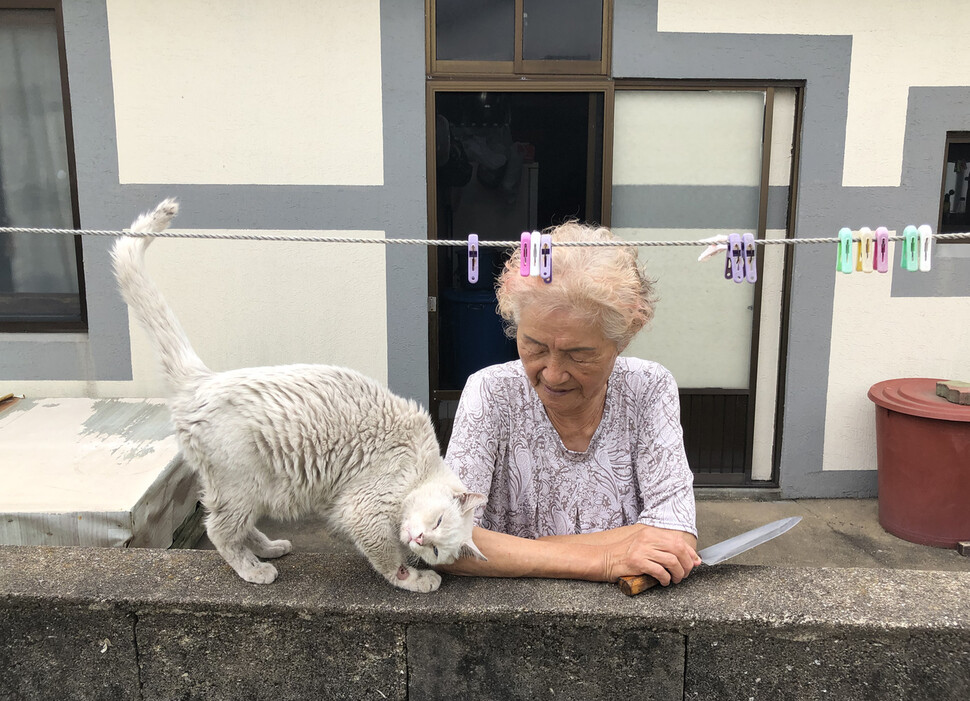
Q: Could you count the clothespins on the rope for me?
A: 12